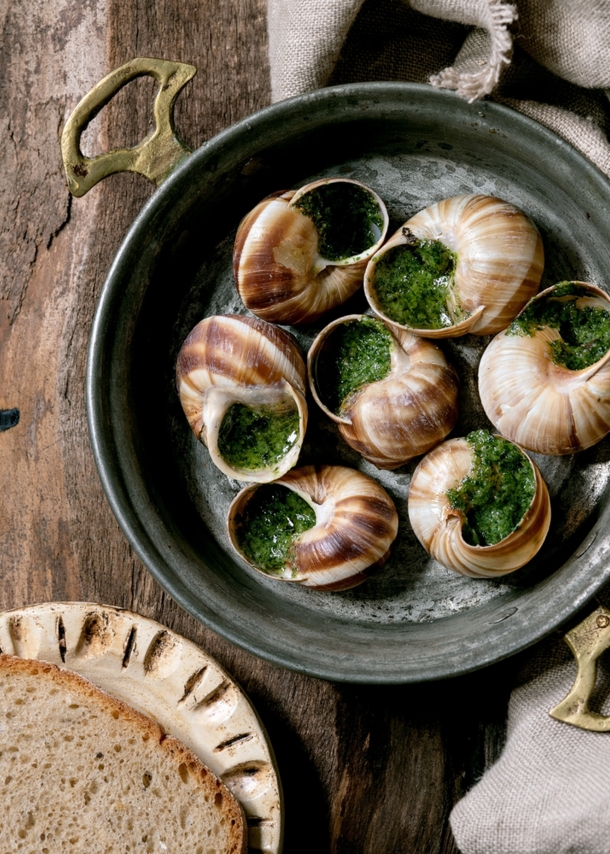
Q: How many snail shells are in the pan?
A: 7